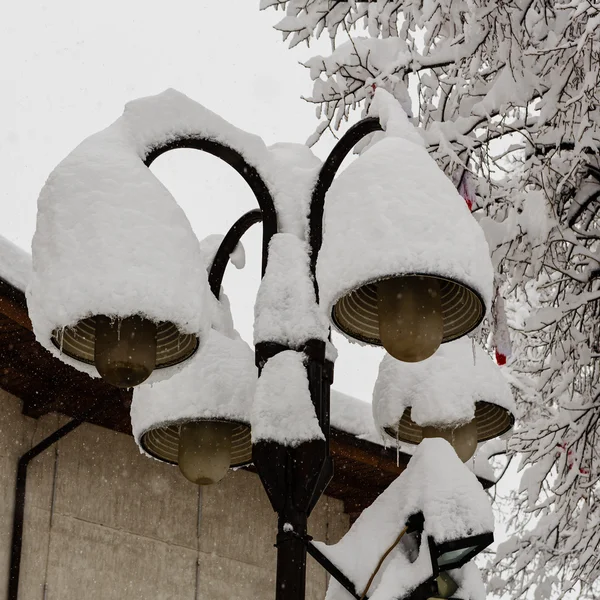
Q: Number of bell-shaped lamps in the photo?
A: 4